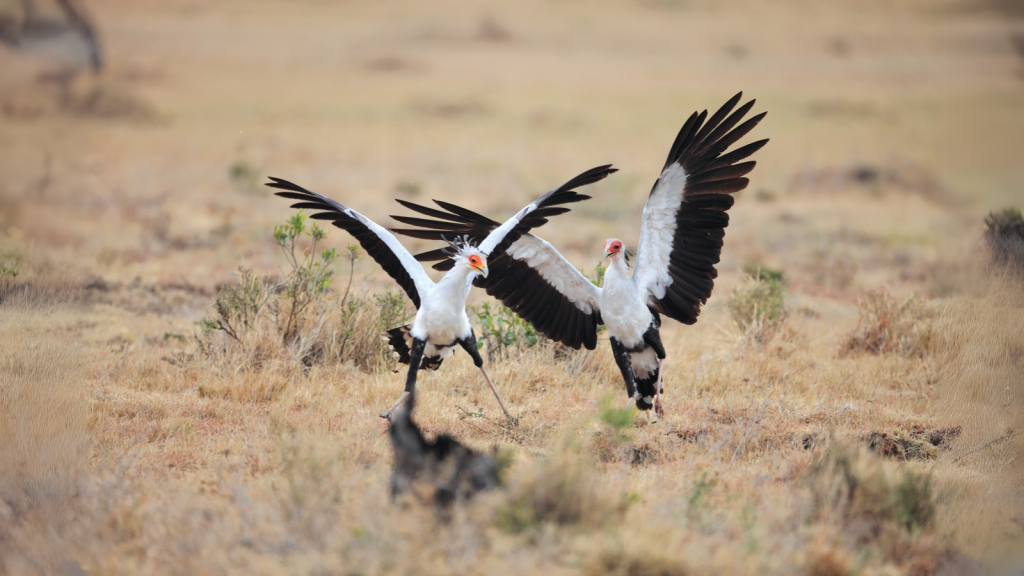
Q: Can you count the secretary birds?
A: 2